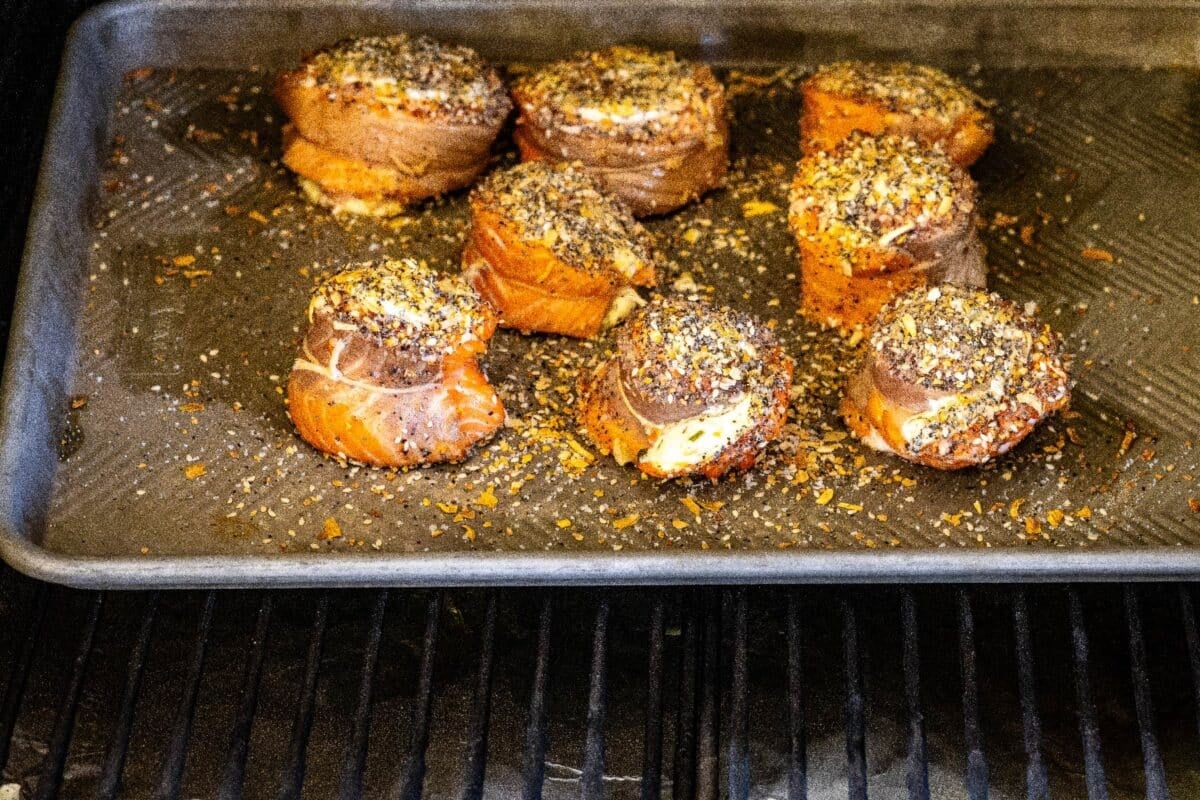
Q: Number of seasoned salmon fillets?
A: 8